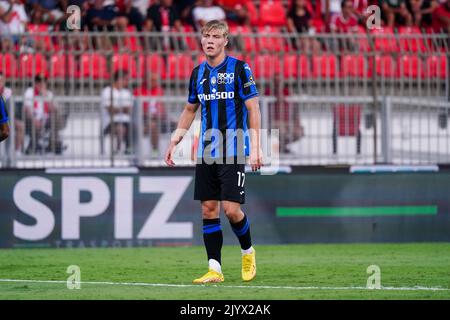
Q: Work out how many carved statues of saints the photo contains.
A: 0